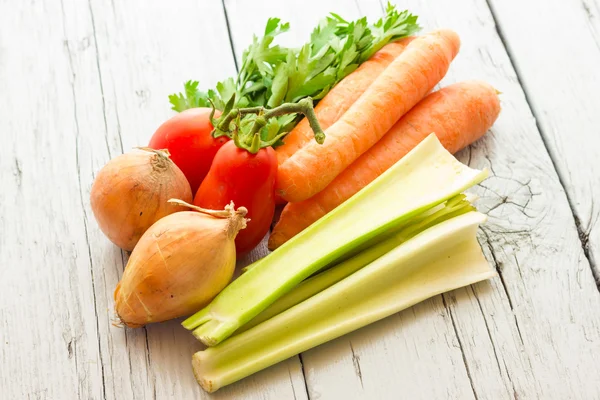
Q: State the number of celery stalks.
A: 3